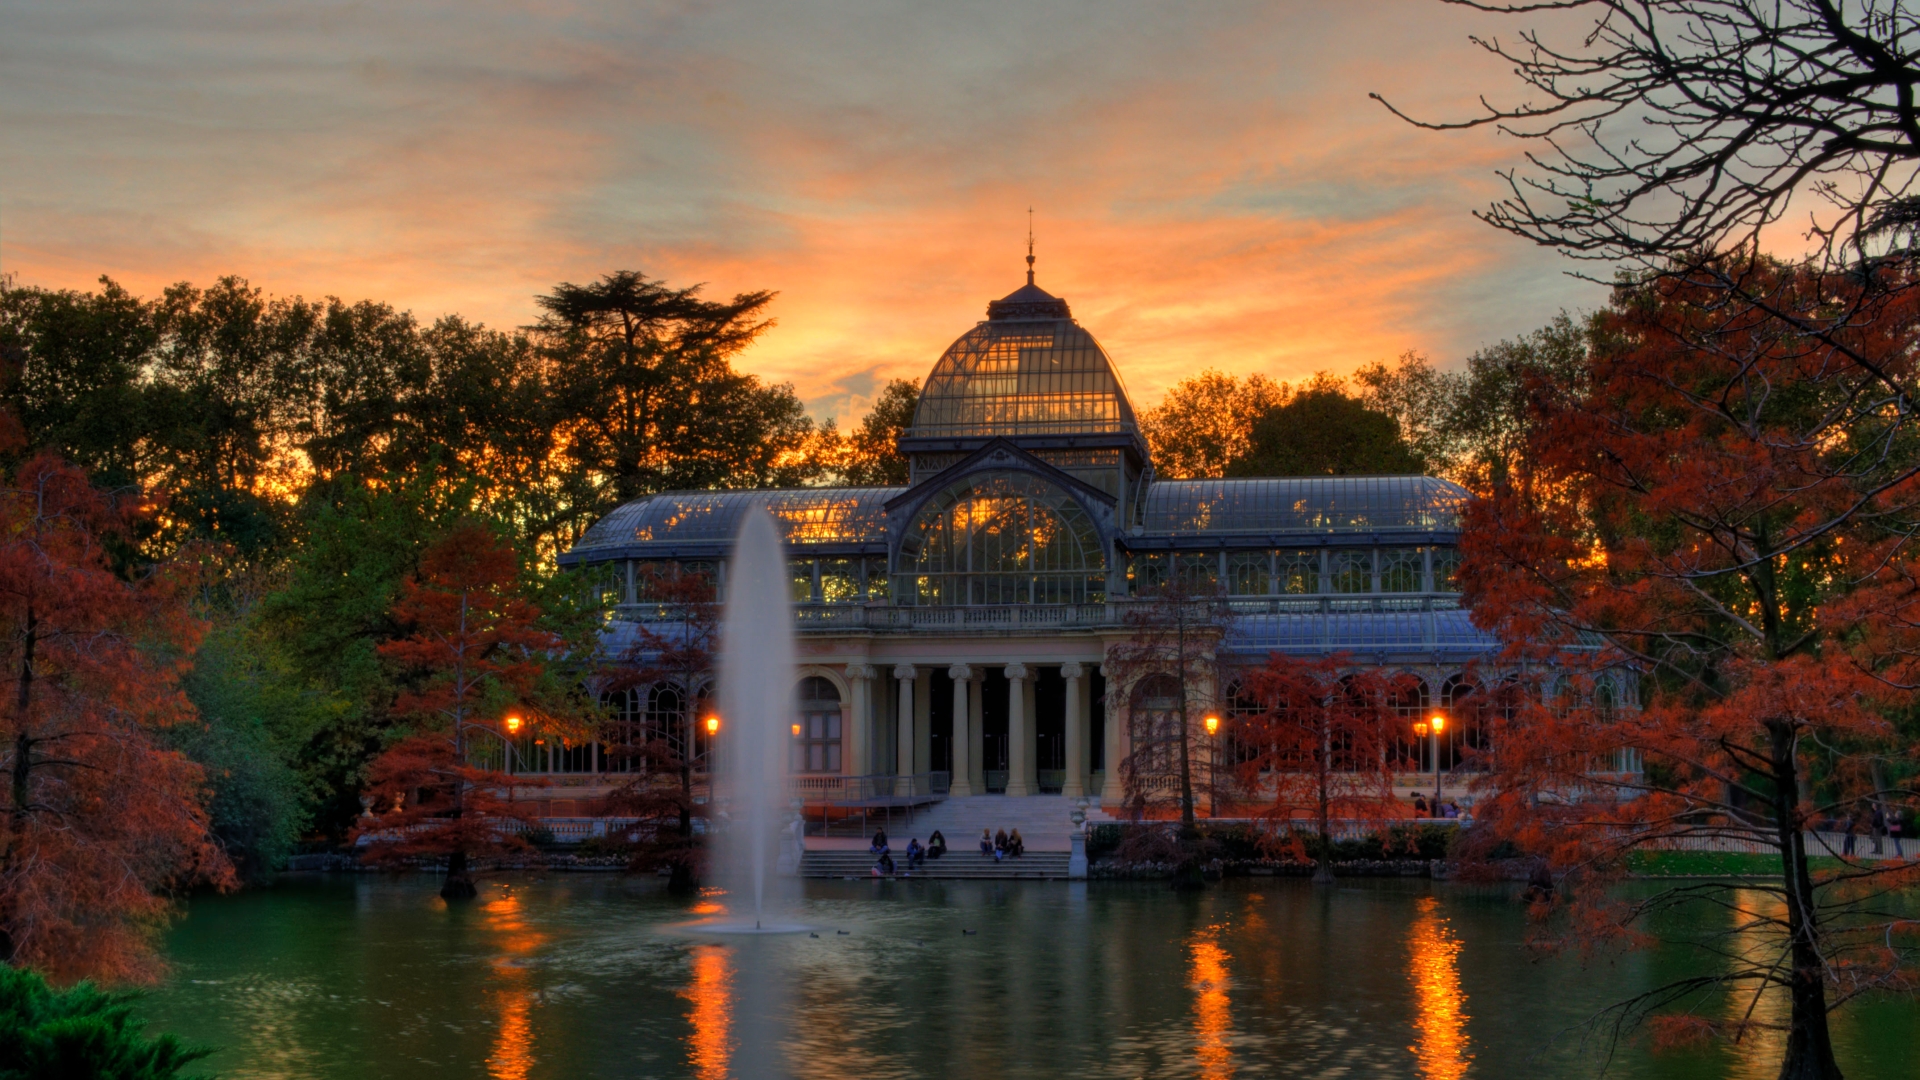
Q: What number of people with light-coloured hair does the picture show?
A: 3